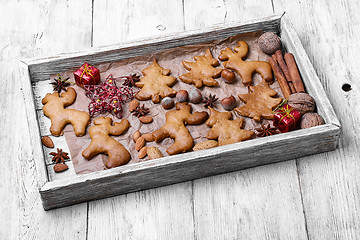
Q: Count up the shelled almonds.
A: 8